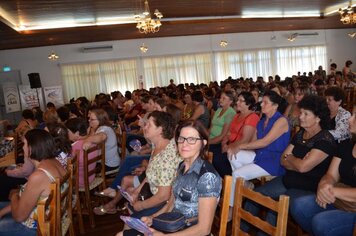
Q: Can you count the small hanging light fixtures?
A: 5